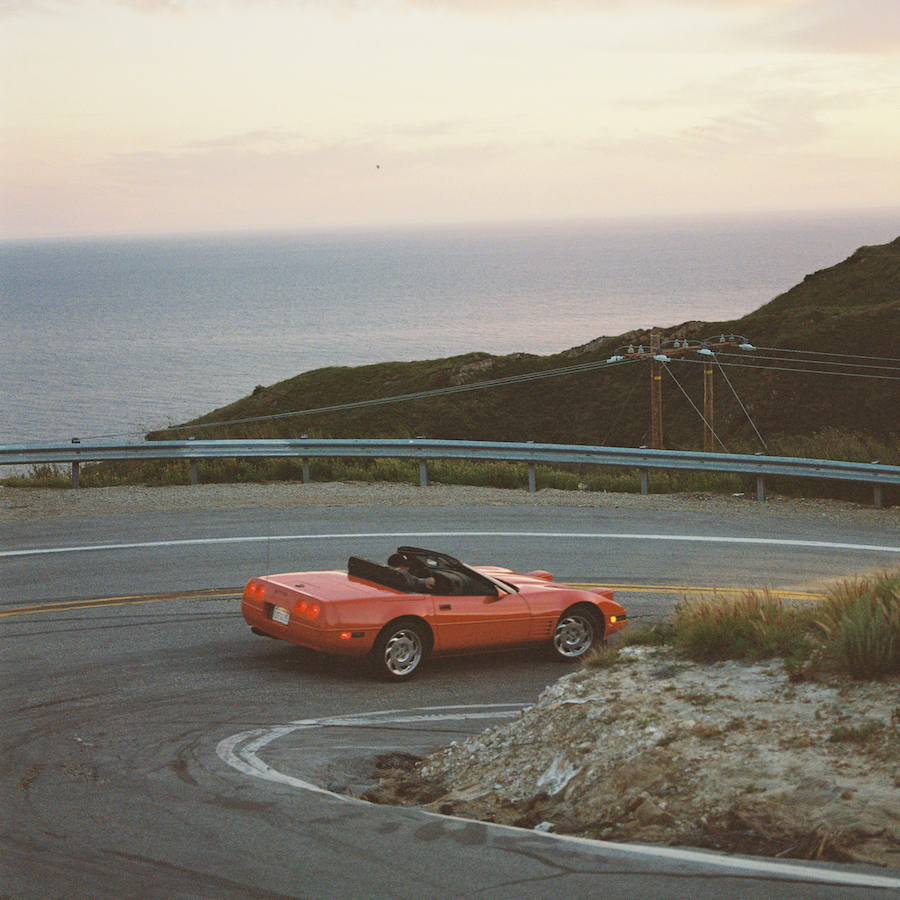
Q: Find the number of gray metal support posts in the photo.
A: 8